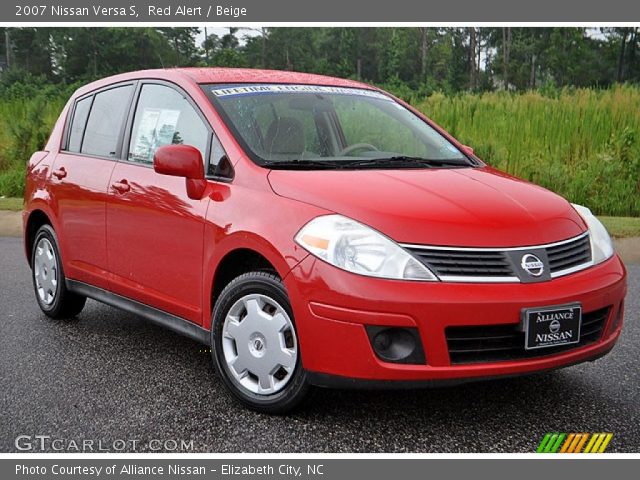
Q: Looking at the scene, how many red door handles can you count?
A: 2